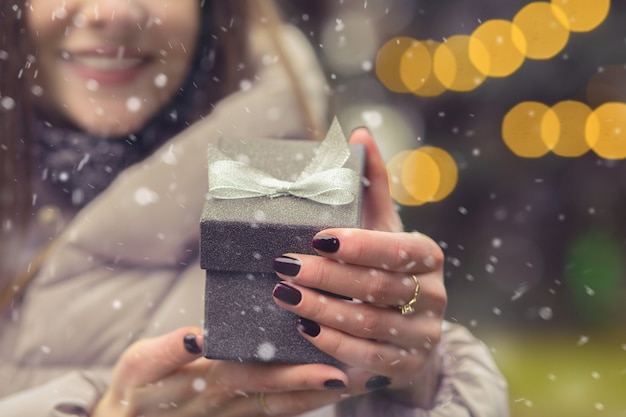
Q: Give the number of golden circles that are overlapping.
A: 11